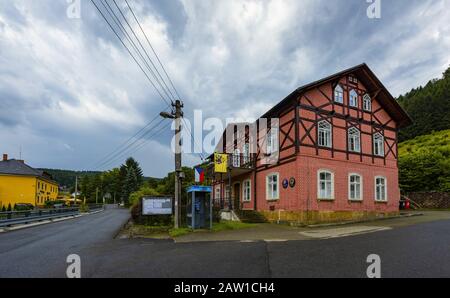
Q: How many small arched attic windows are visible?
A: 3